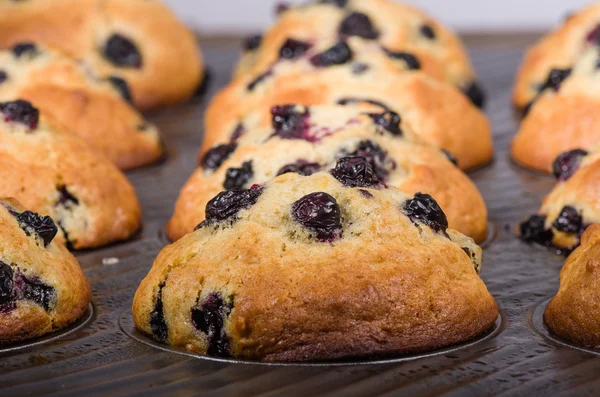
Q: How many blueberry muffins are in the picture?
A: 12